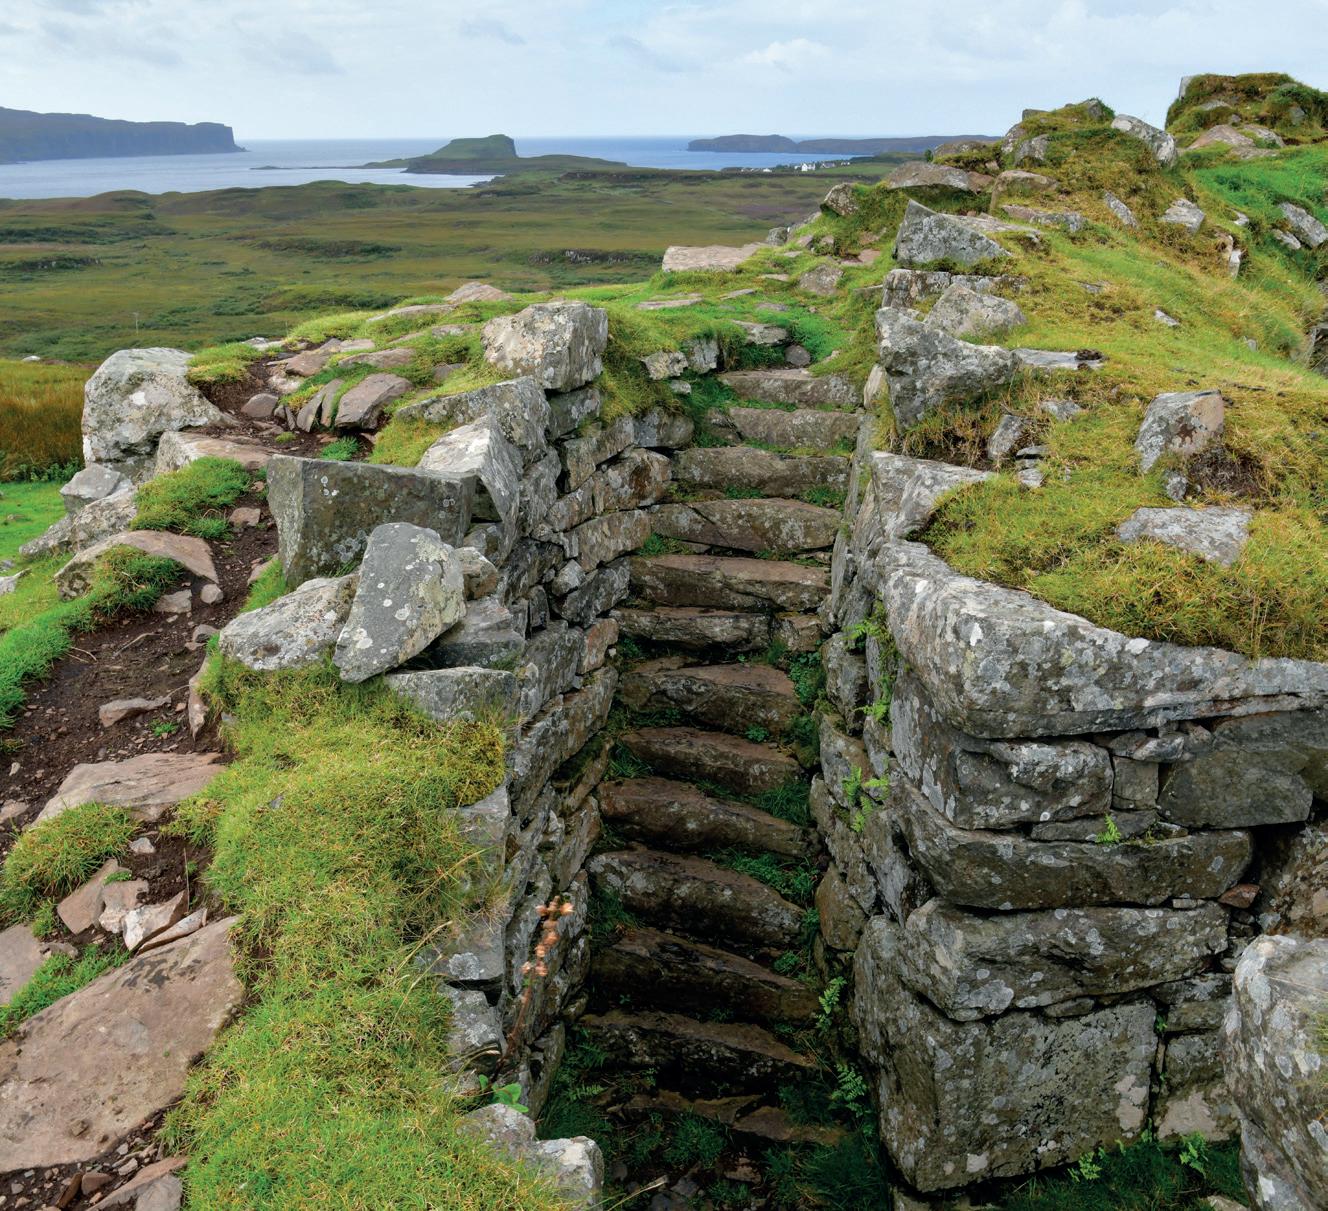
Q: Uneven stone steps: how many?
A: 13